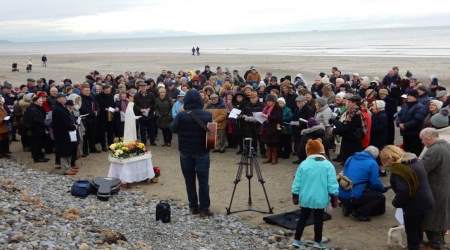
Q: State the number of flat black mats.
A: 1